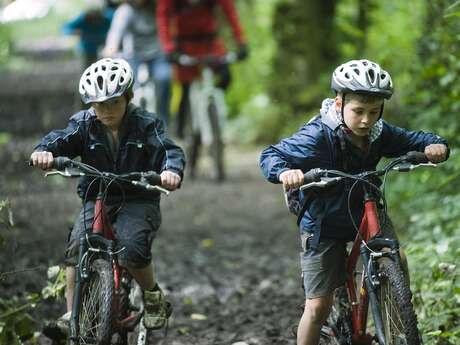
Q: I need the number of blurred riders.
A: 3